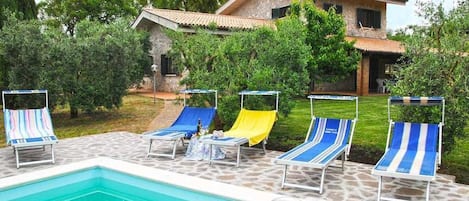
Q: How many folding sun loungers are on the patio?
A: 5